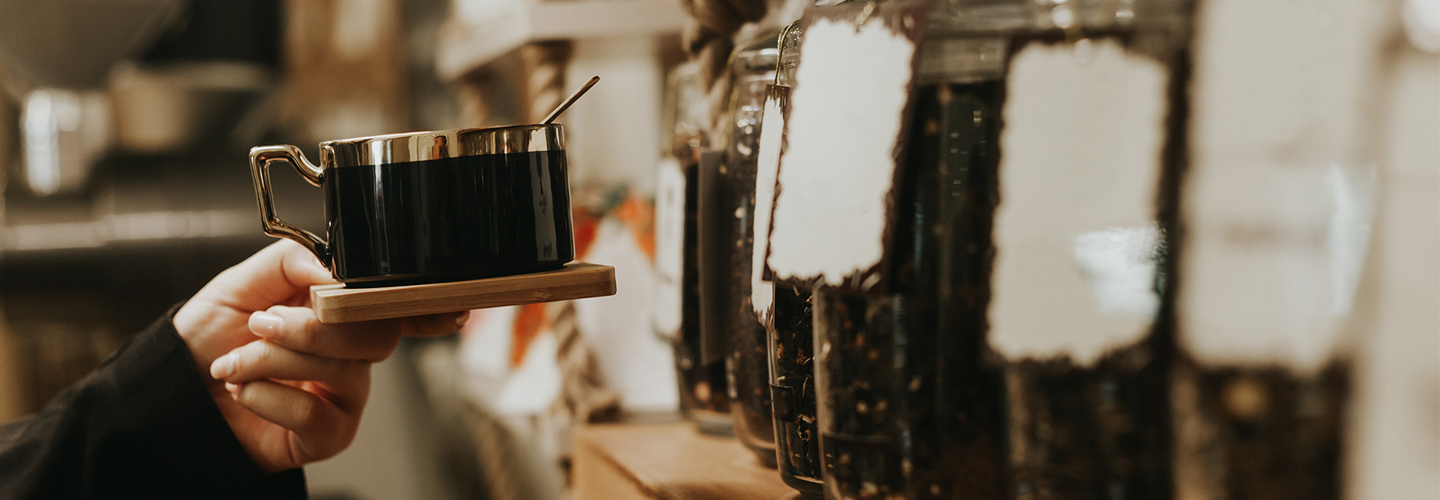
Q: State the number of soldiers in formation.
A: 0